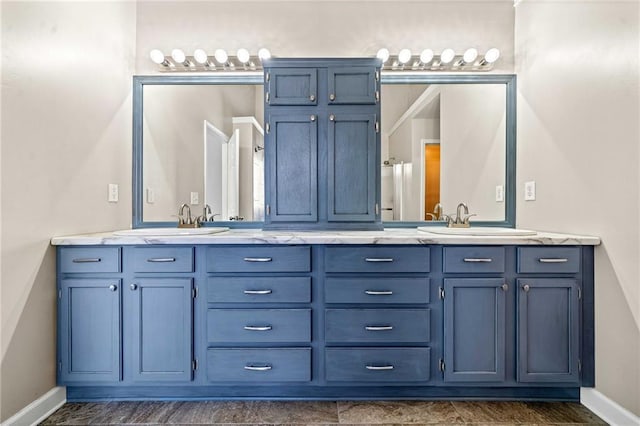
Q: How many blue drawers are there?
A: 12